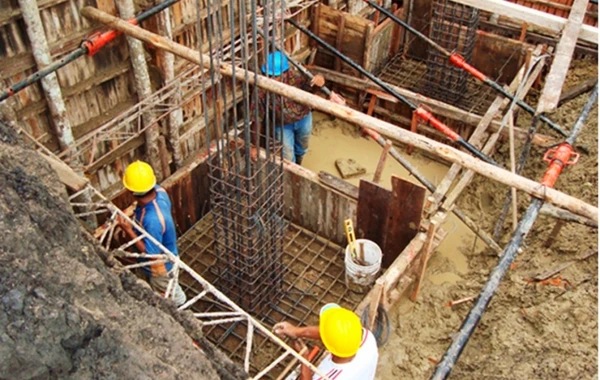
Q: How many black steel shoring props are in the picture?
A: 5